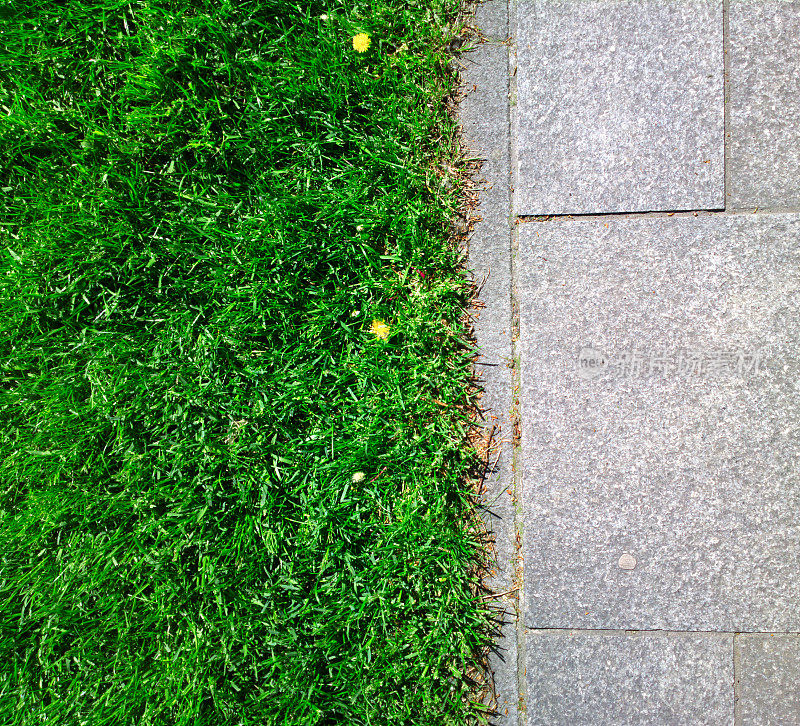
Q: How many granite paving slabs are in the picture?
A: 5